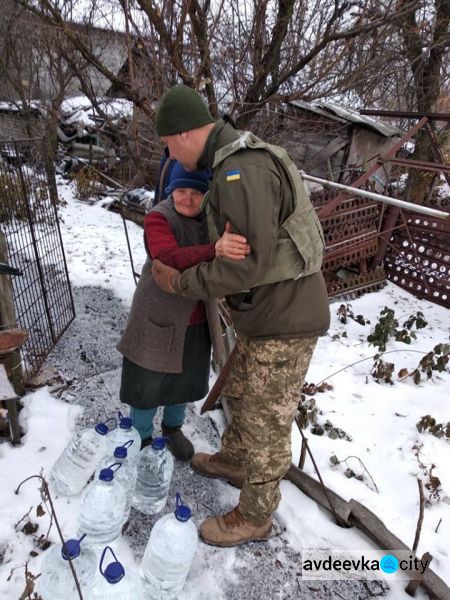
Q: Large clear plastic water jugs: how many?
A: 8